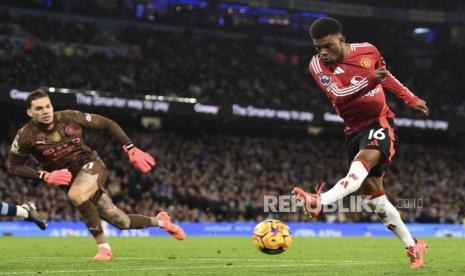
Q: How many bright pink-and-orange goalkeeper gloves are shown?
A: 2